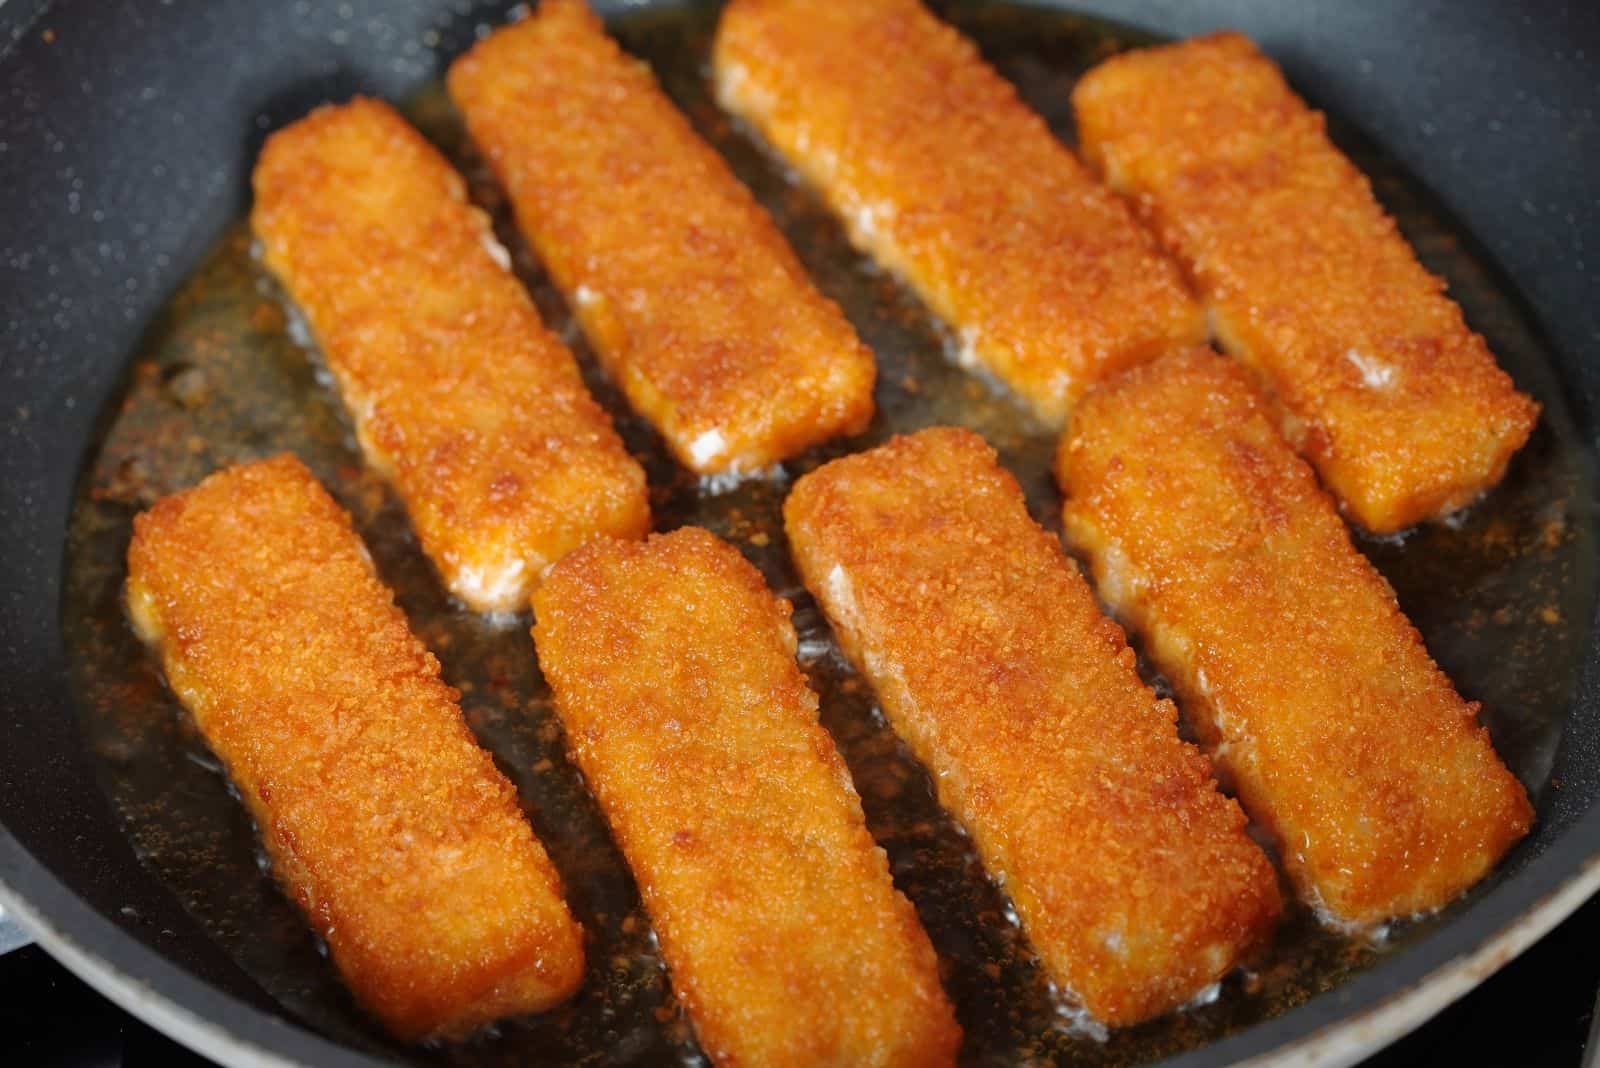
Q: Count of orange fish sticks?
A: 8